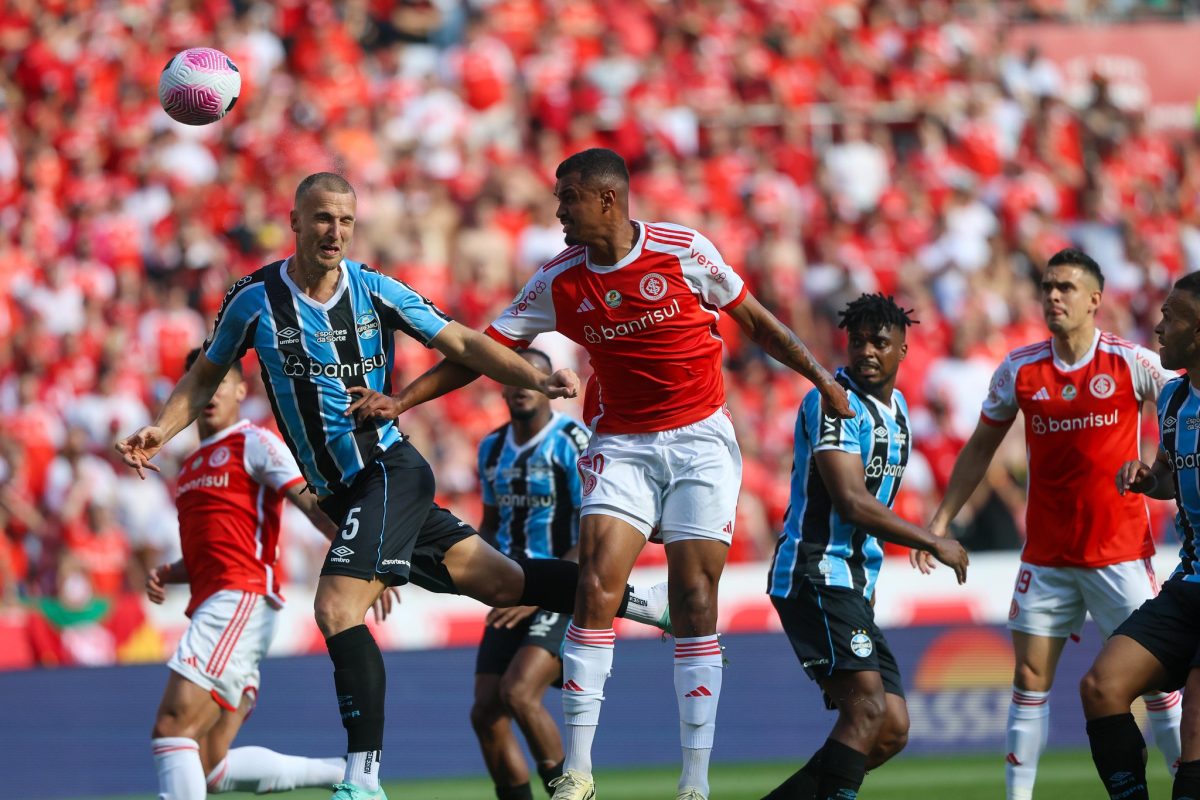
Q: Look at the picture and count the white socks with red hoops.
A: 6